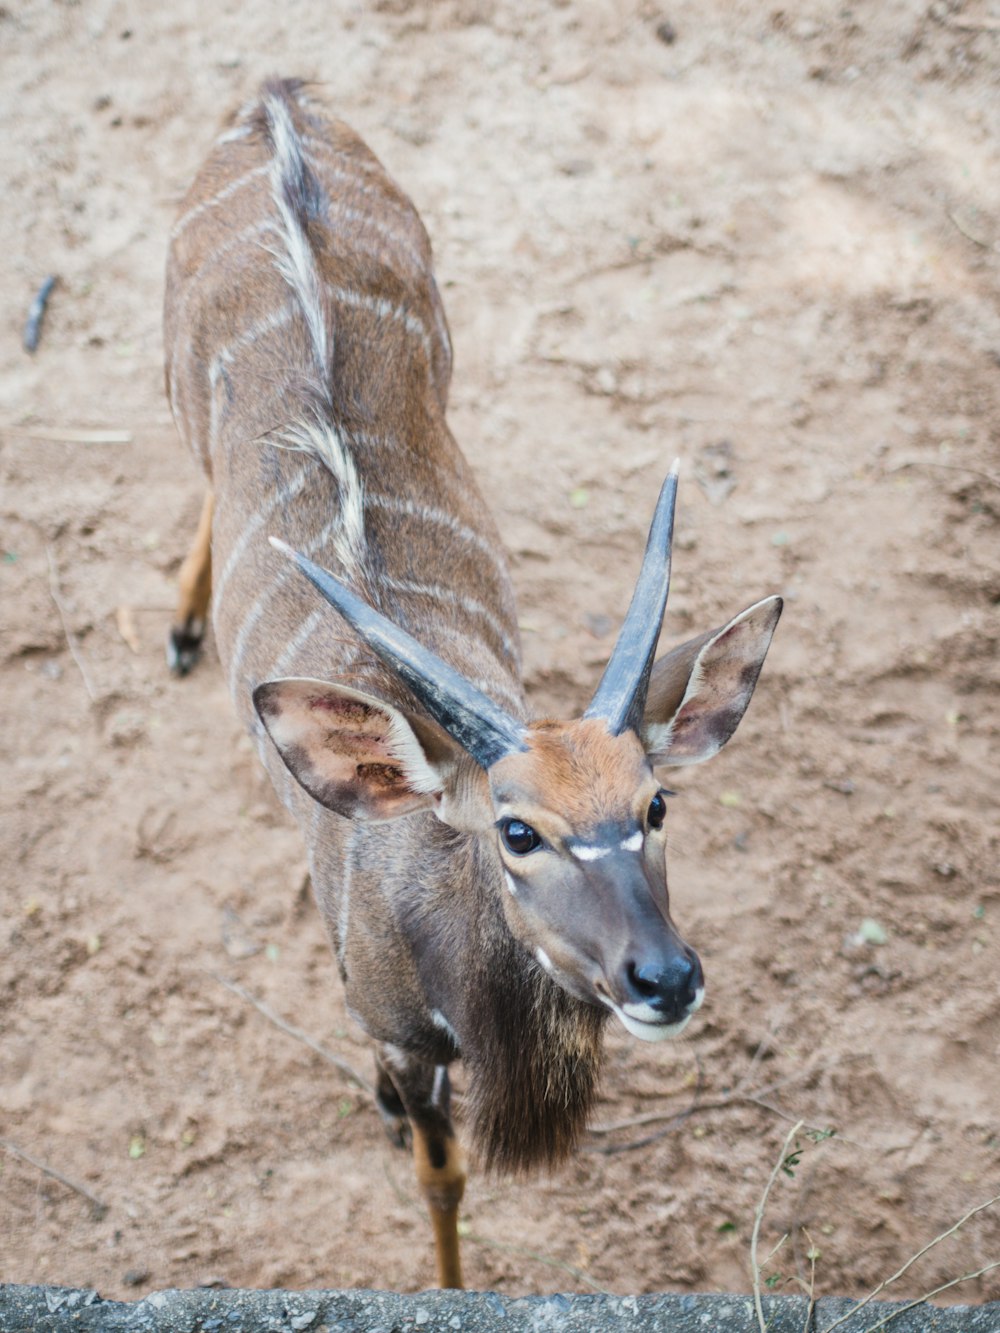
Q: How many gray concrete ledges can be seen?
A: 1